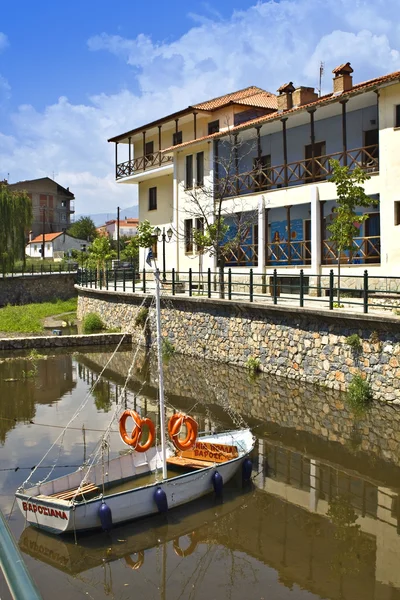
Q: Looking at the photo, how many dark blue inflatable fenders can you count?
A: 4